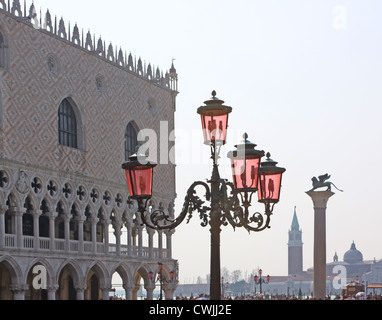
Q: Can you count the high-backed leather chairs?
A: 0